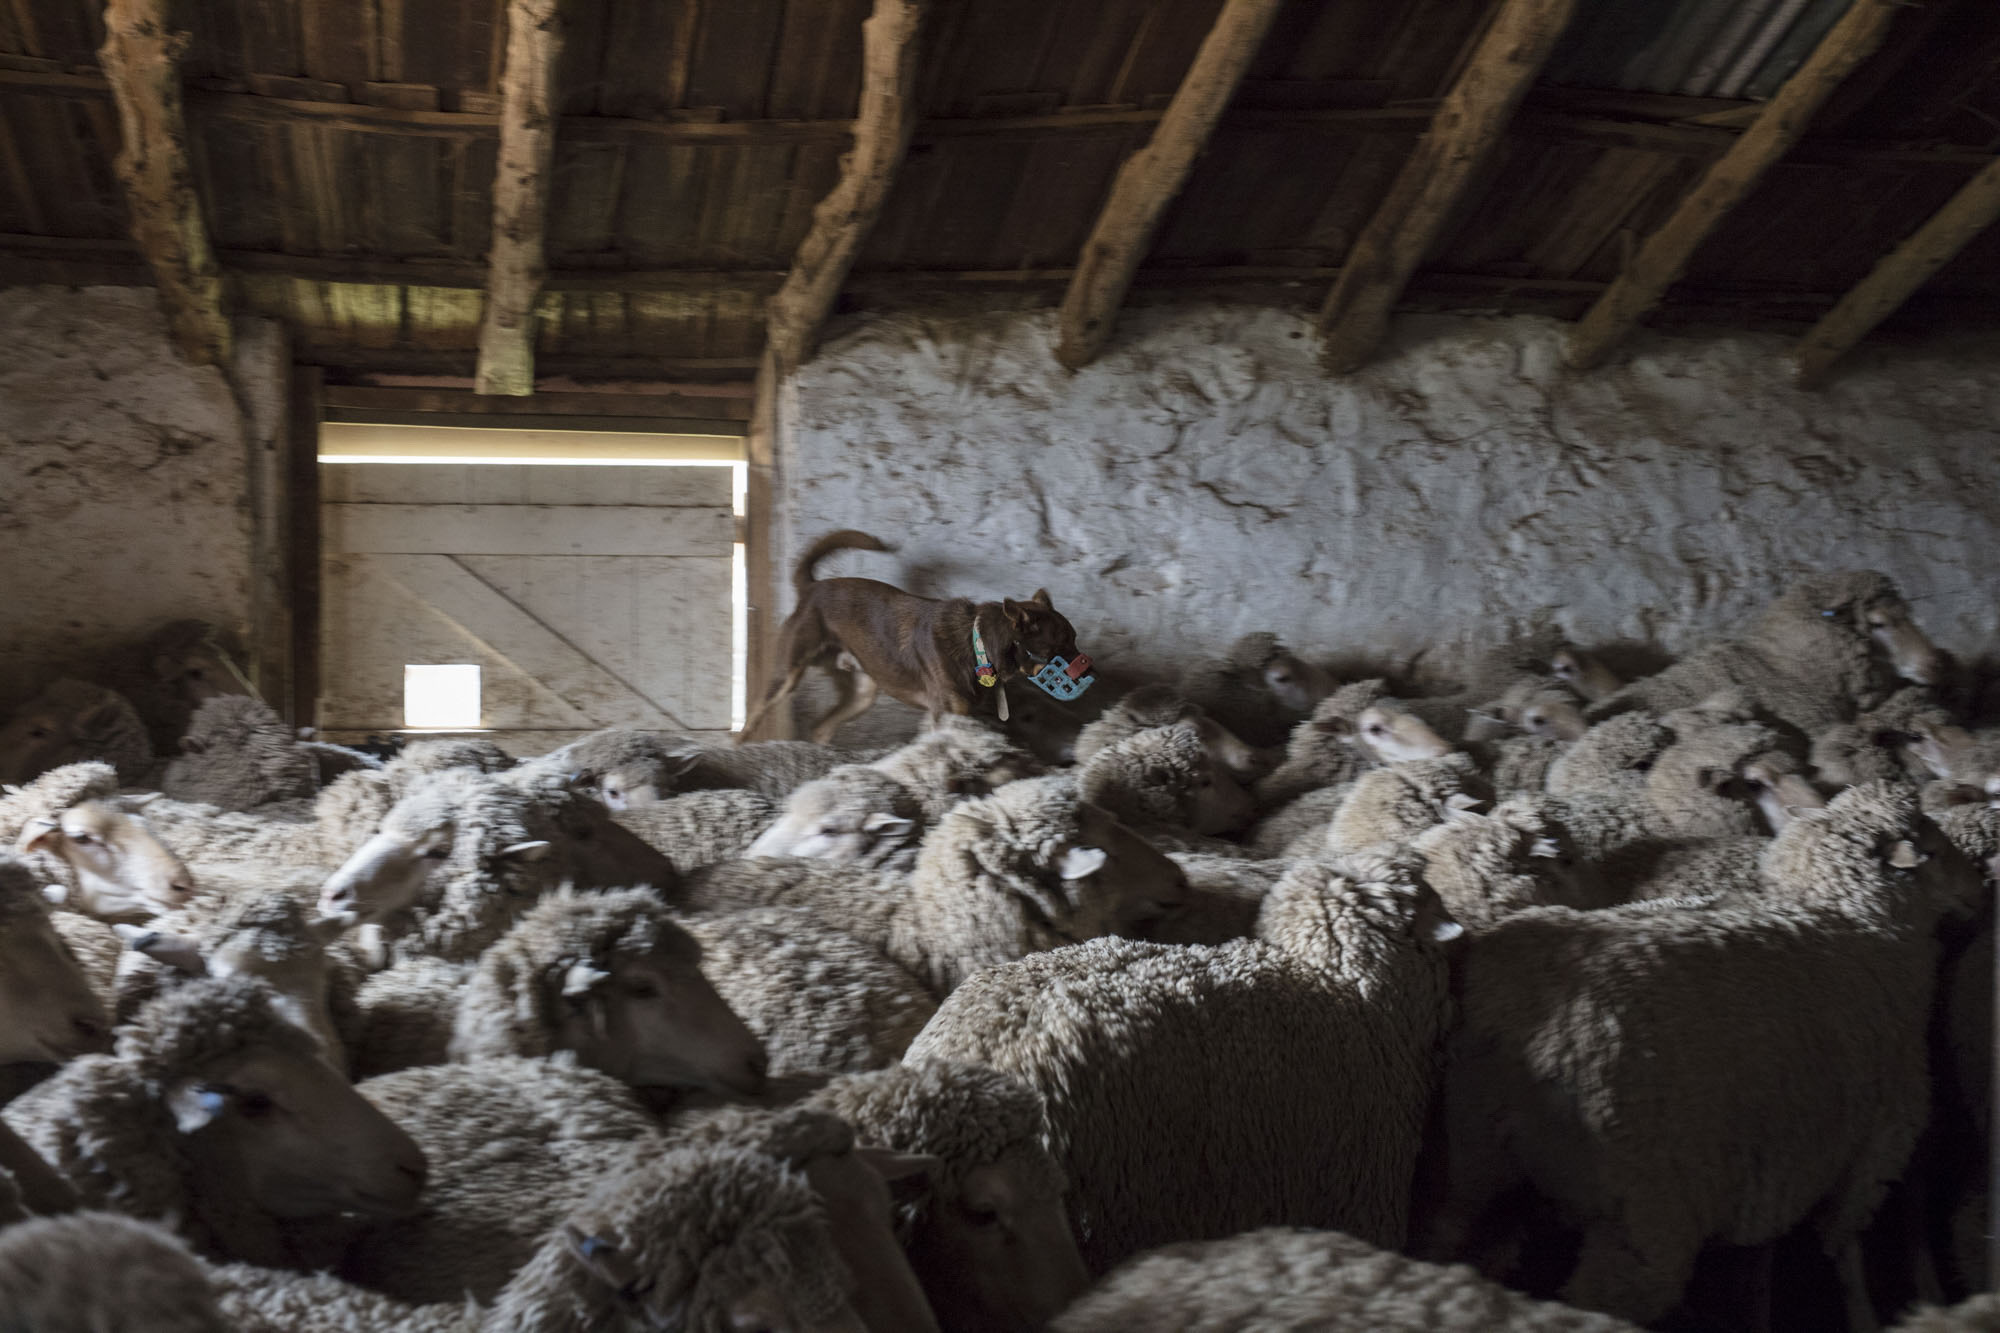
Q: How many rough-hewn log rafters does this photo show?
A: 7